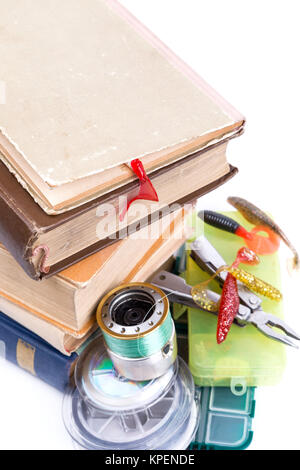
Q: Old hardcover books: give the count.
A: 5